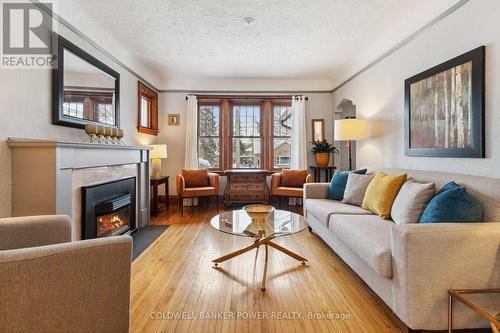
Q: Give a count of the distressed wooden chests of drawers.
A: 1